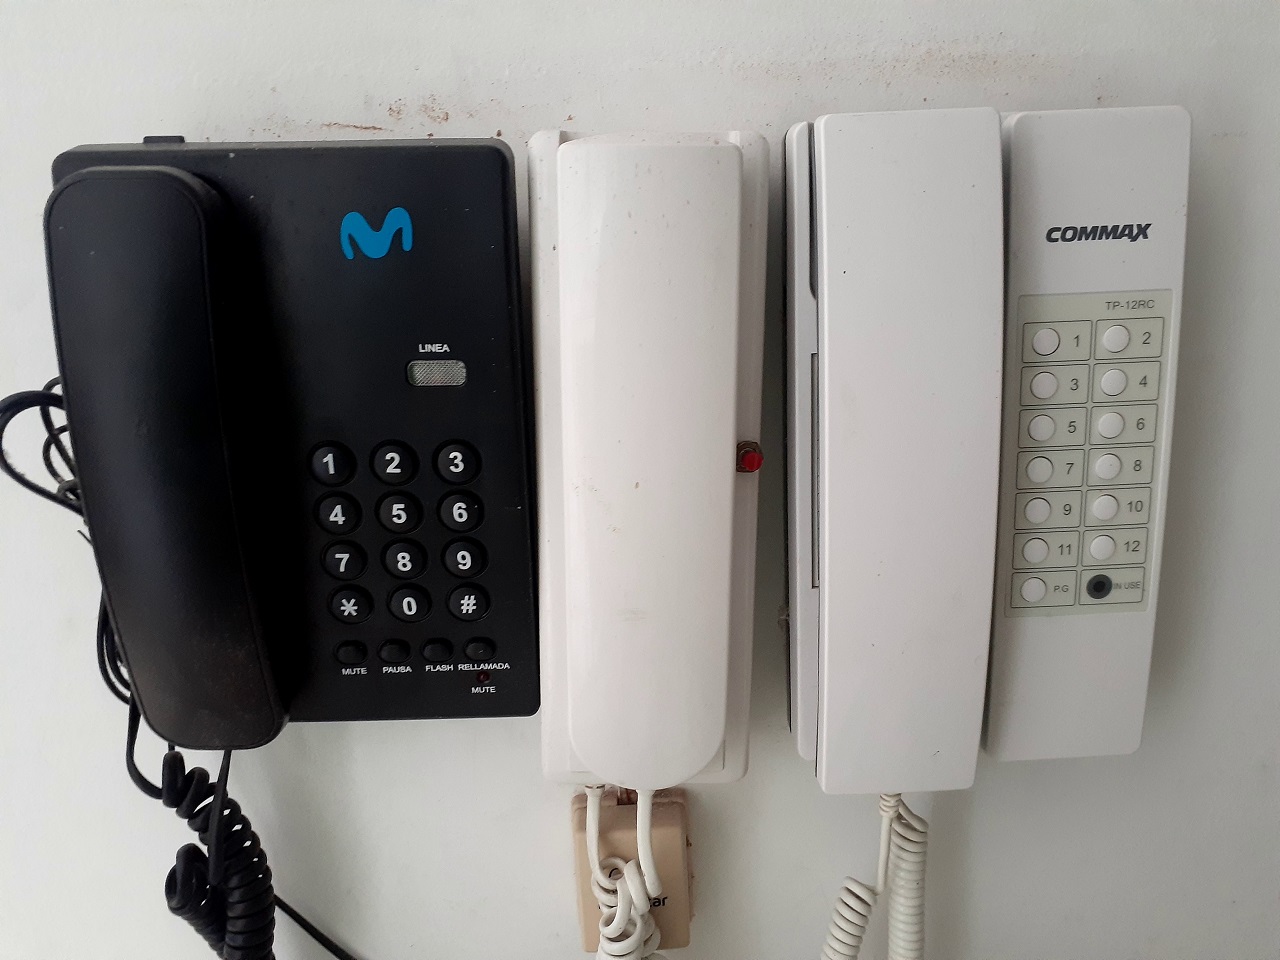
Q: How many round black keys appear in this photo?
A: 12